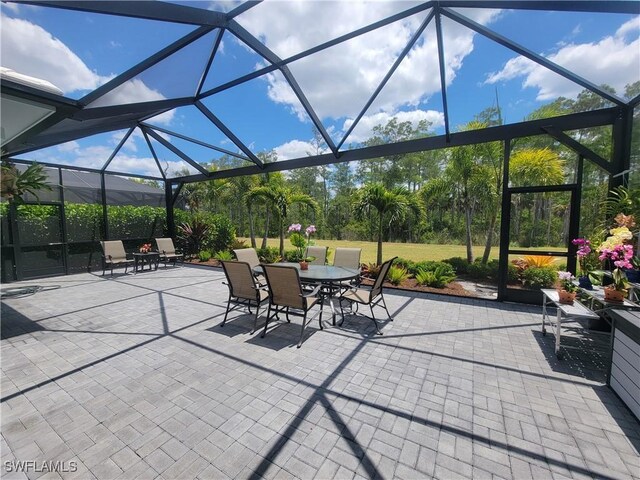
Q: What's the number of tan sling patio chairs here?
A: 8